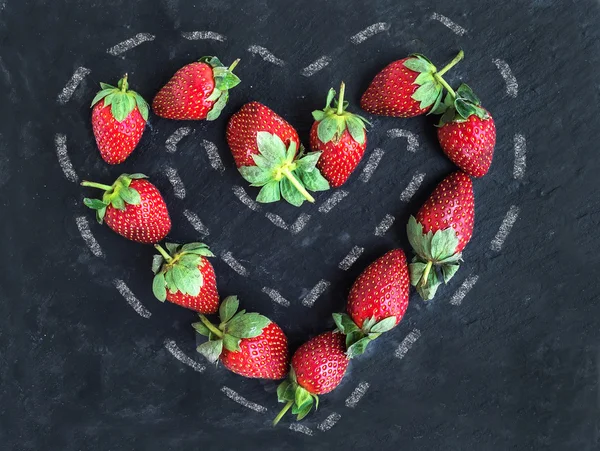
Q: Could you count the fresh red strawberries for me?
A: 12